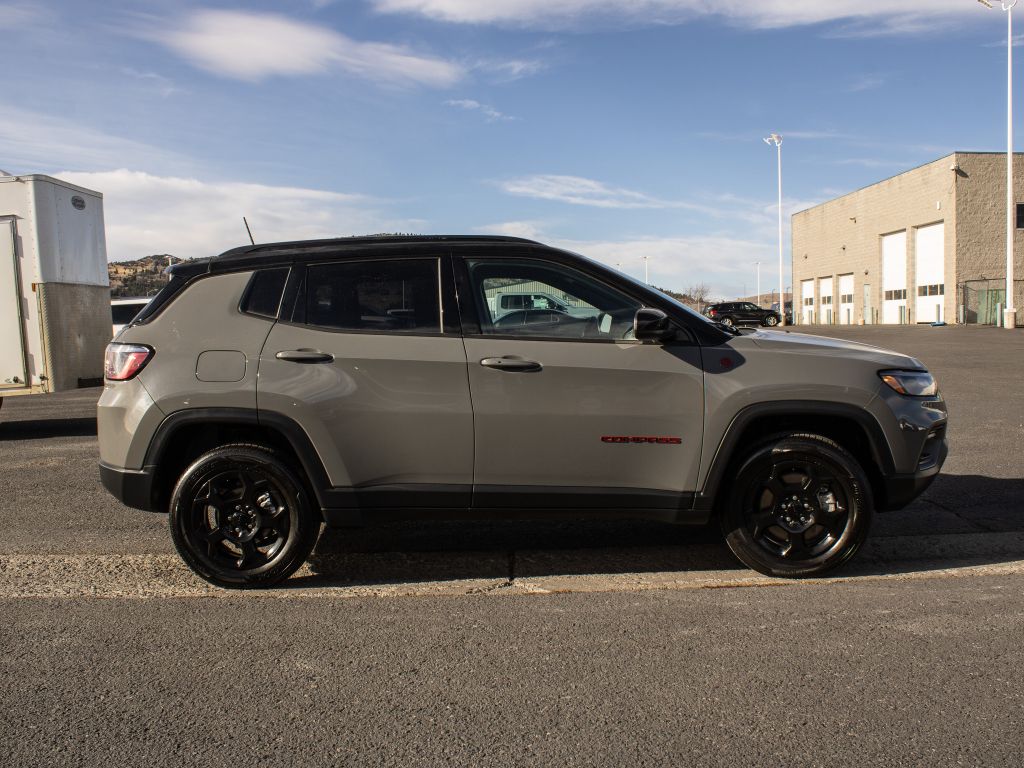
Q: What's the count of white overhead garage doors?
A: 5